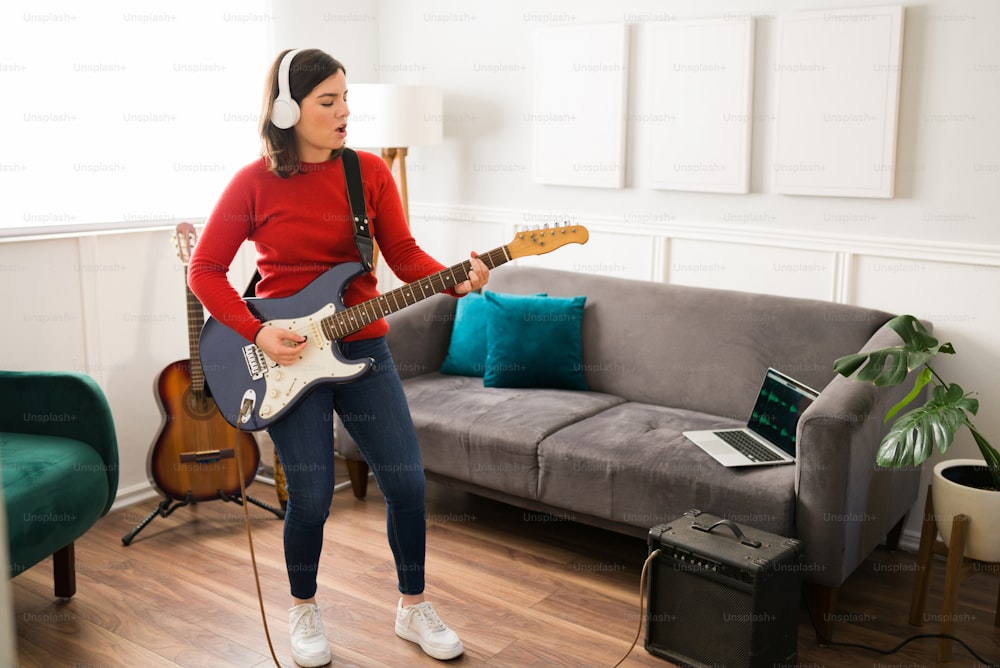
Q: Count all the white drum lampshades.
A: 1